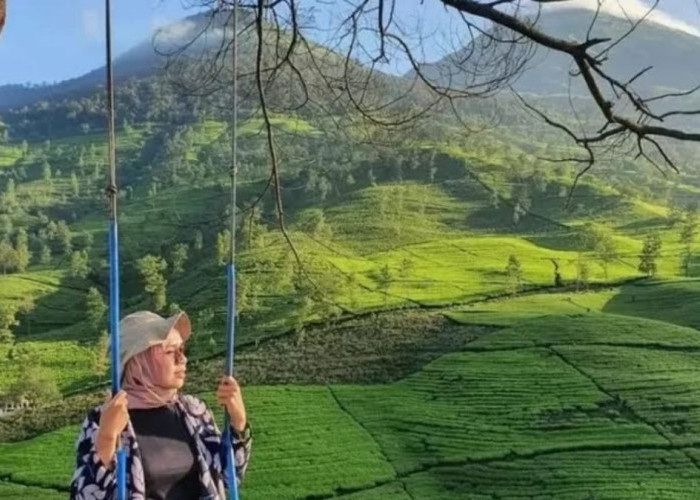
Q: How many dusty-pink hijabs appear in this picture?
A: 1